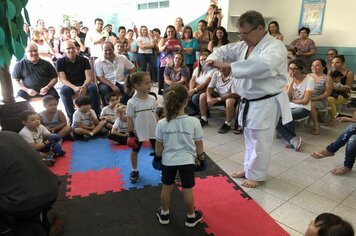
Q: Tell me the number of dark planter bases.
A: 1